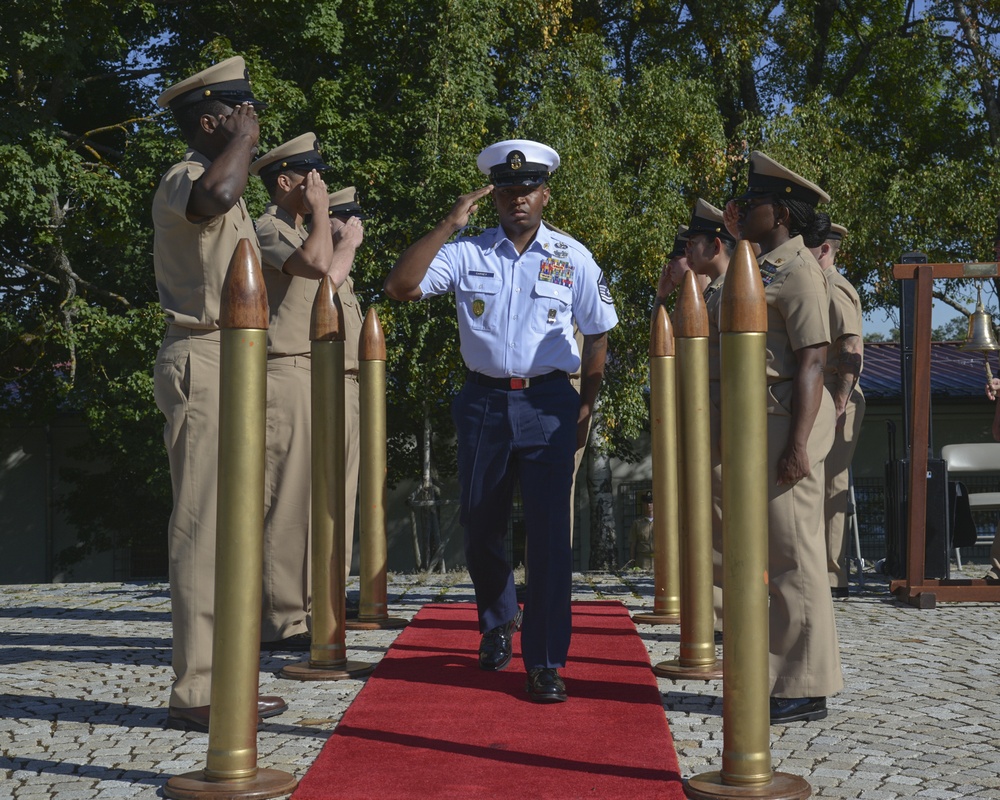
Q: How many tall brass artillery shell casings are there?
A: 6